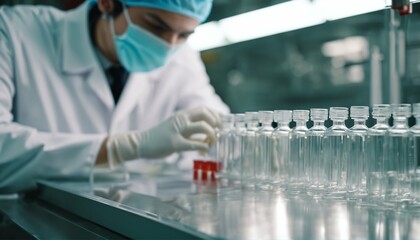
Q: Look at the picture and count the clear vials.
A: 12